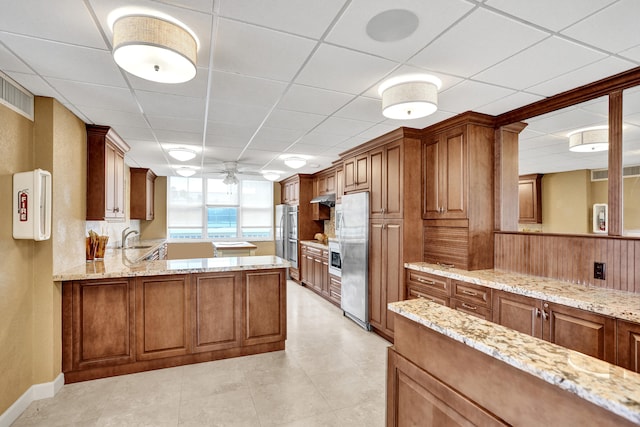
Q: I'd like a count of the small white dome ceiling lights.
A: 4